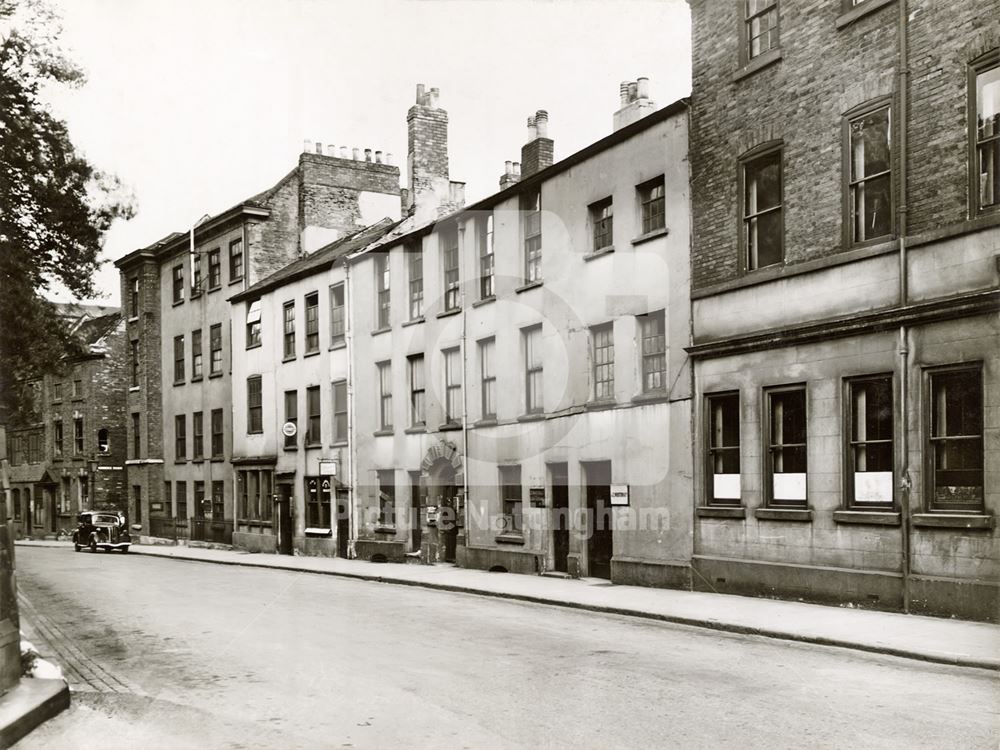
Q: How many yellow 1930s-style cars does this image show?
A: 0